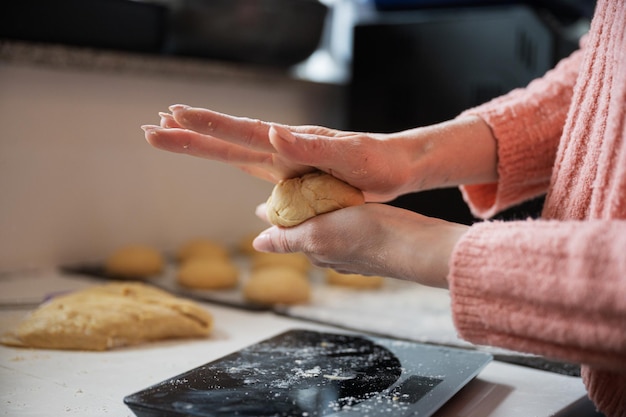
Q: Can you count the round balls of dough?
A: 8